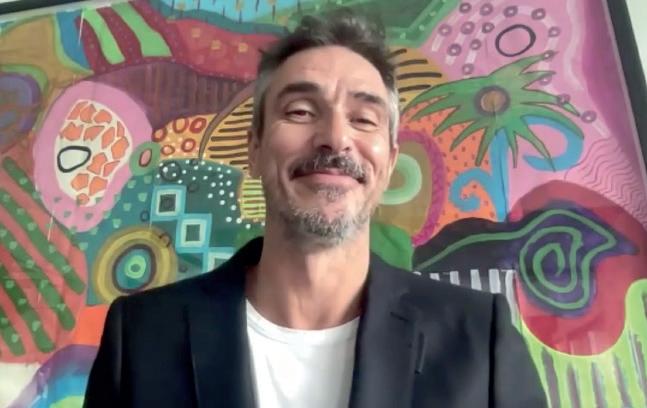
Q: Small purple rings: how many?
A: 15